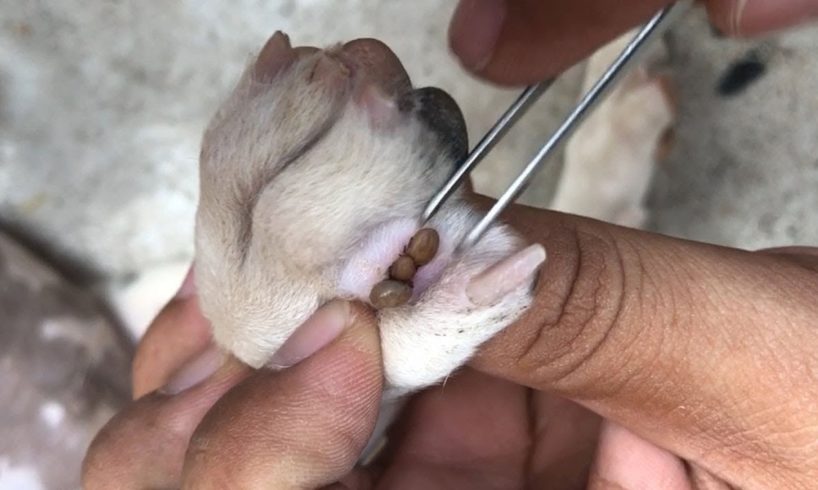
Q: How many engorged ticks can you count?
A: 3